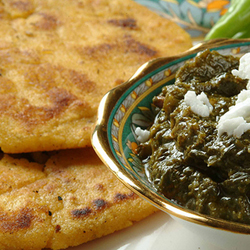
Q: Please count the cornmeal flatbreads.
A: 2